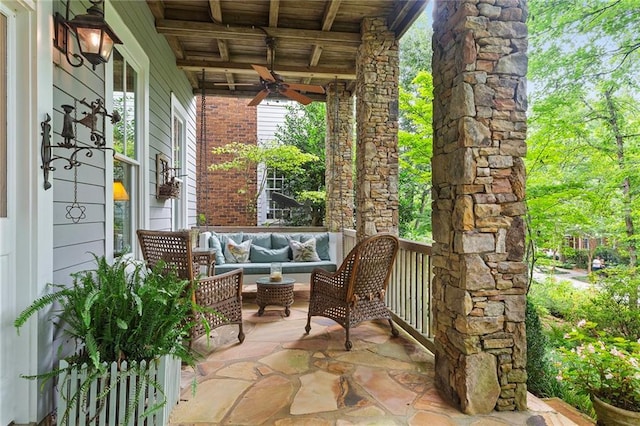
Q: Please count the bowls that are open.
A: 0